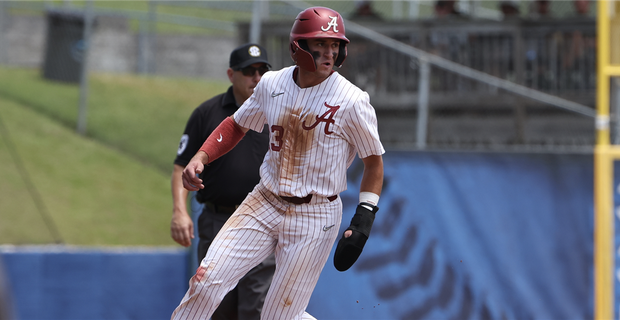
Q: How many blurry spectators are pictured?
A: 5